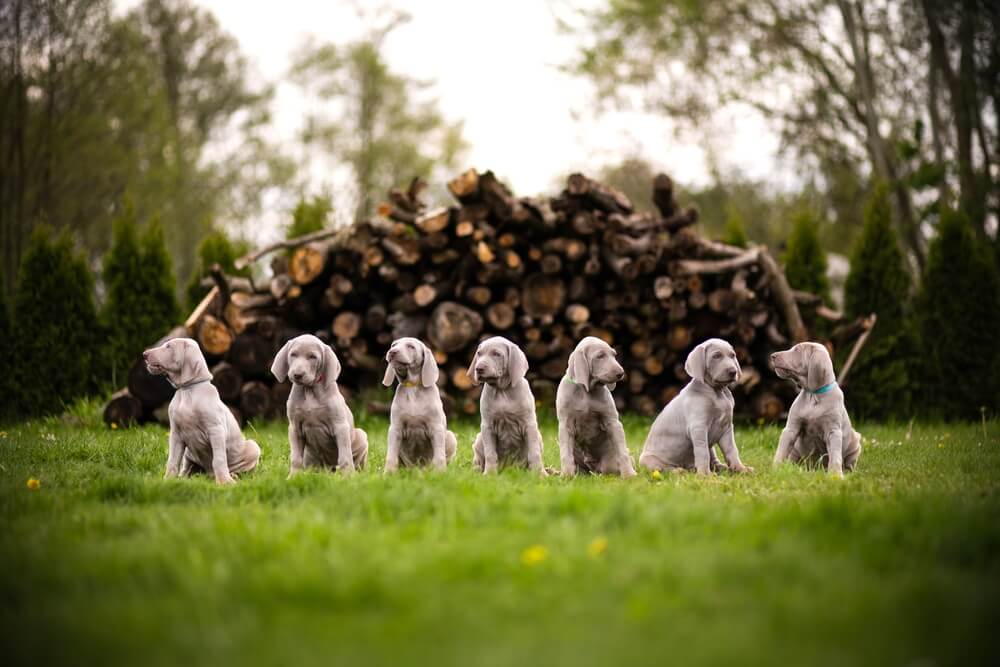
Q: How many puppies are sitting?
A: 7